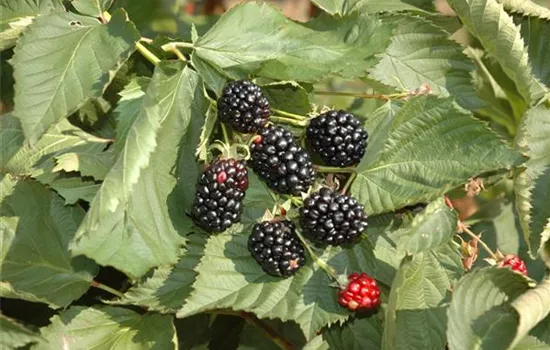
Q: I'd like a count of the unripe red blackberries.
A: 2